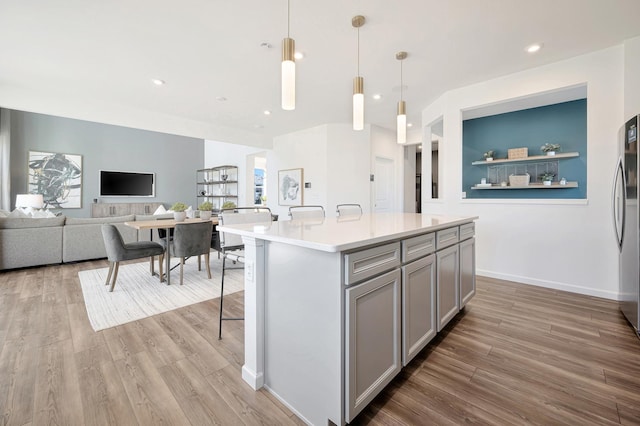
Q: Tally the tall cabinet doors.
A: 4